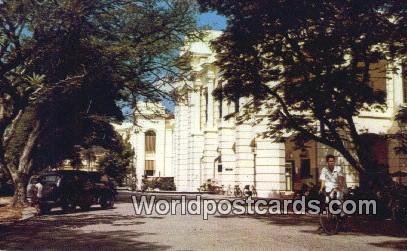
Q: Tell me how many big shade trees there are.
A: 2